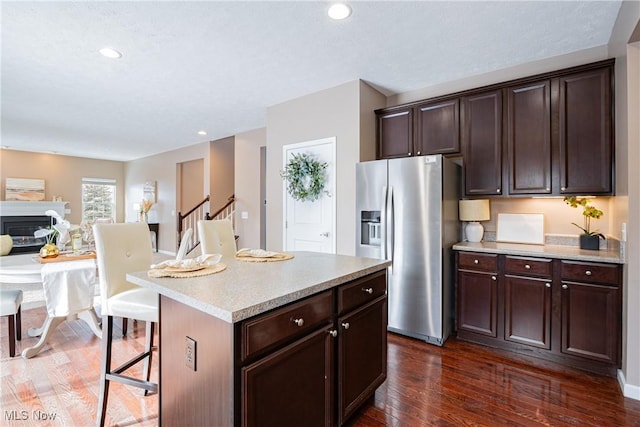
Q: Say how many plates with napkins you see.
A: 2